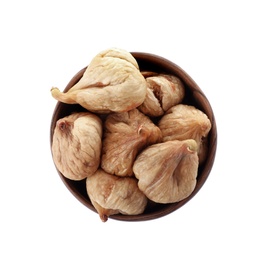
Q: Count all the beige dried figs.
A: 7